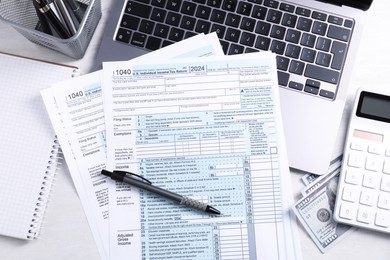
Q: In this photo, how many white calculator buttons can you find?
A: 15